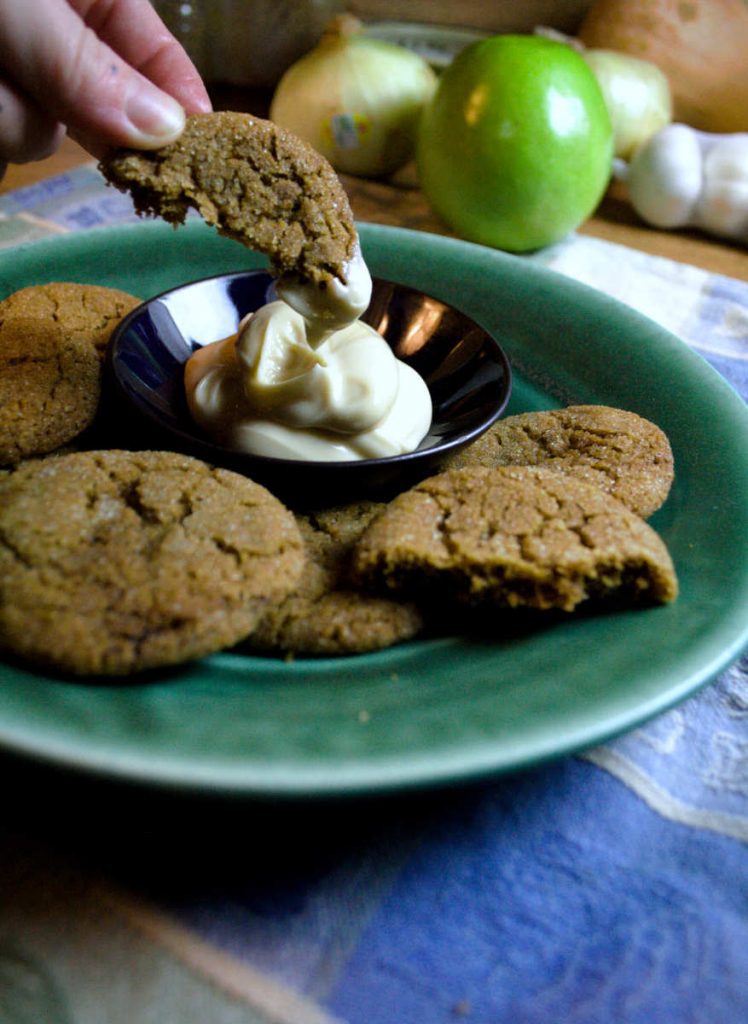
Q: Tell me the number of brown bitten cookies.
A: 2